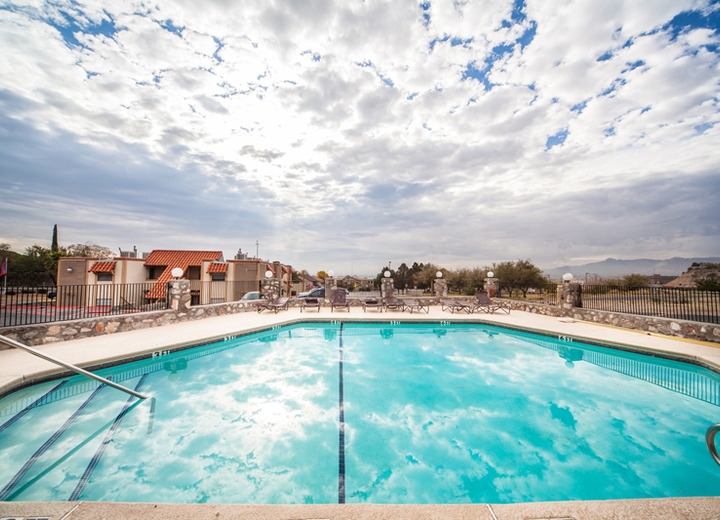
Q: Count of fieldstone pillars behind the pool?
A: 7